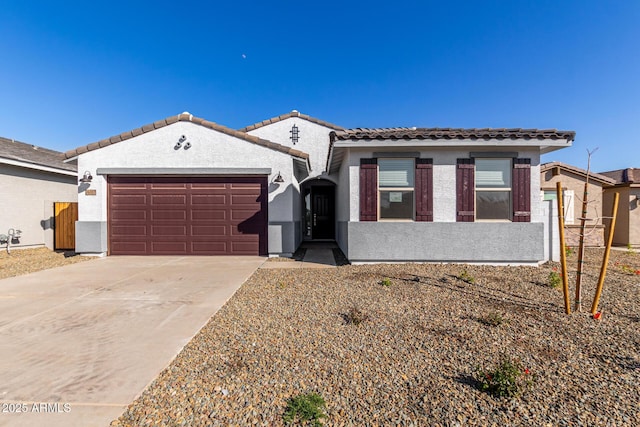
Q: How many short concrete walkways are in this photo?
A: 1